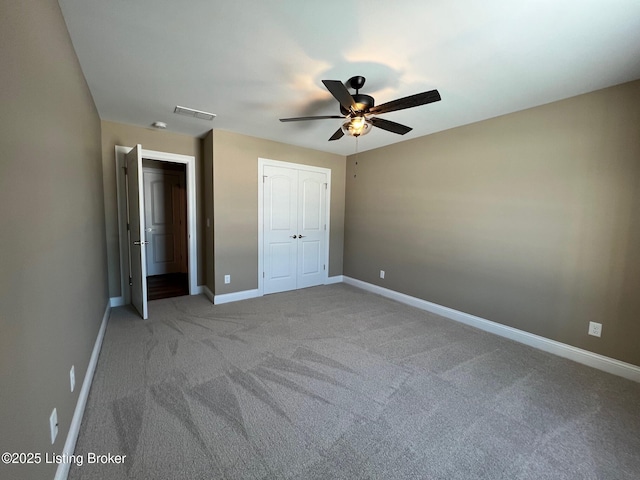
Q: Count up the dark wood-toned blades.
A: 5